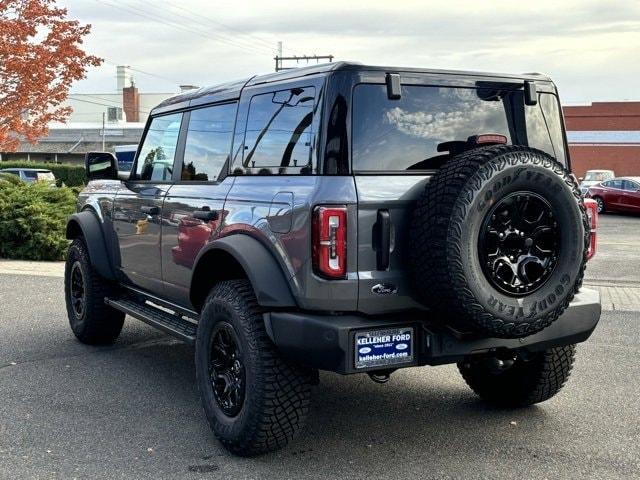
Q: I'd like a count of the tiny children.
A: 0